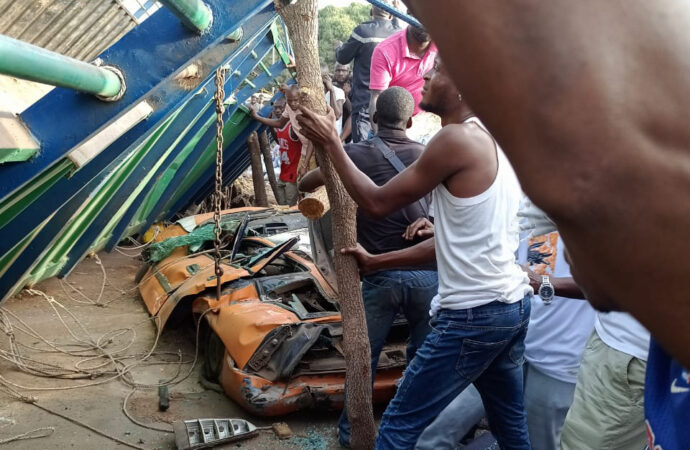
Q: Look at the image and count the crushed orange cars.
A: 1